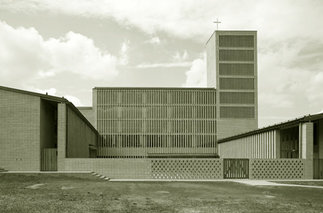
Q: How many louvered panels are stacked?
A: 6